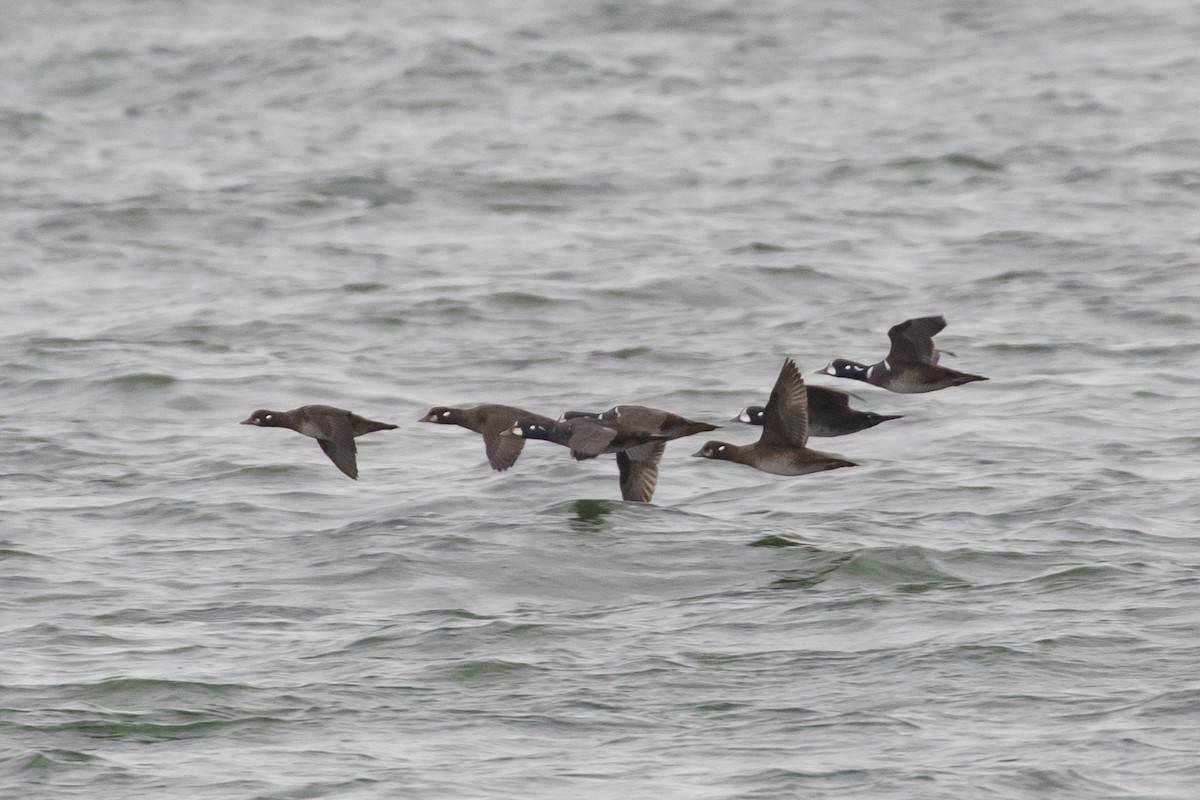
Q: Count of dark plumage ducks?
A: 7